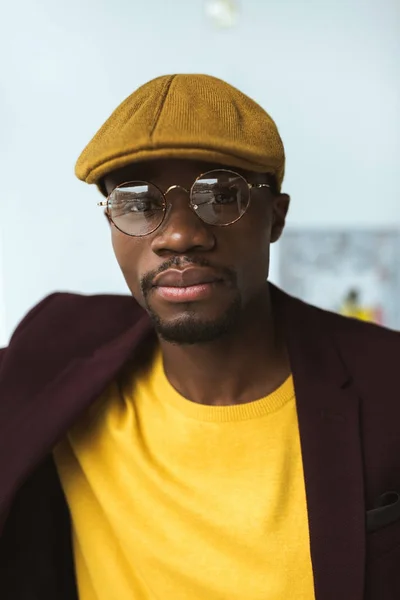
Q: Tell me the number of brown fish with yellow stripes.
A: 0